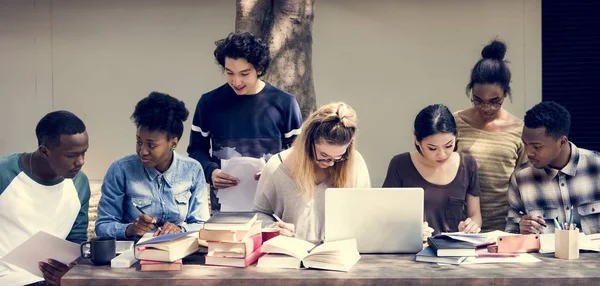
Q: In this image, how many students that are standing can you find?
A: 2